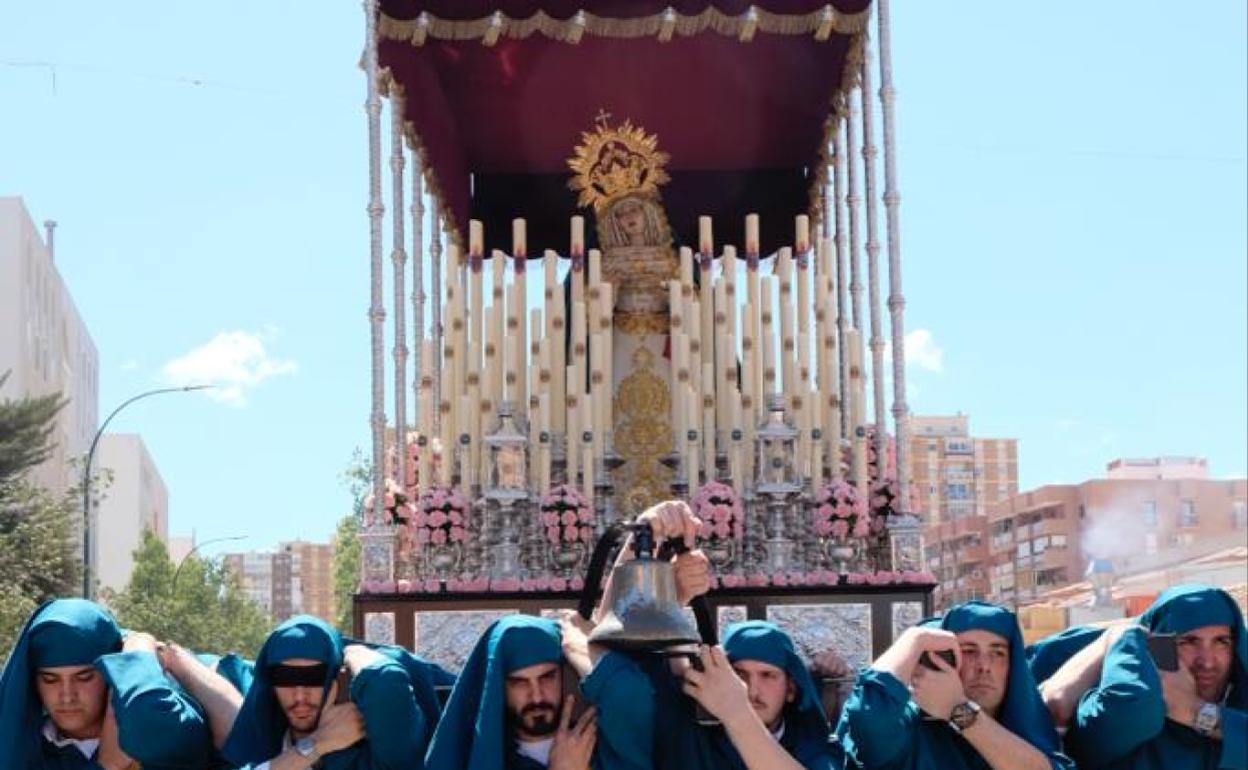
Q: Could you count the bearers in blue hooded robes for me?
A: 6